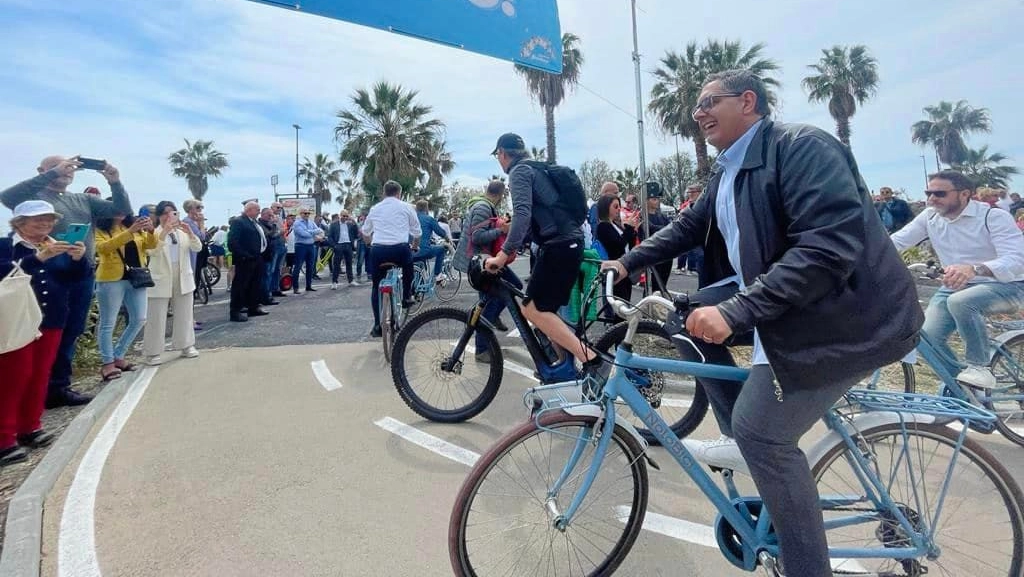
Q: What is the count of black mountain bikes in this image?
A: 1